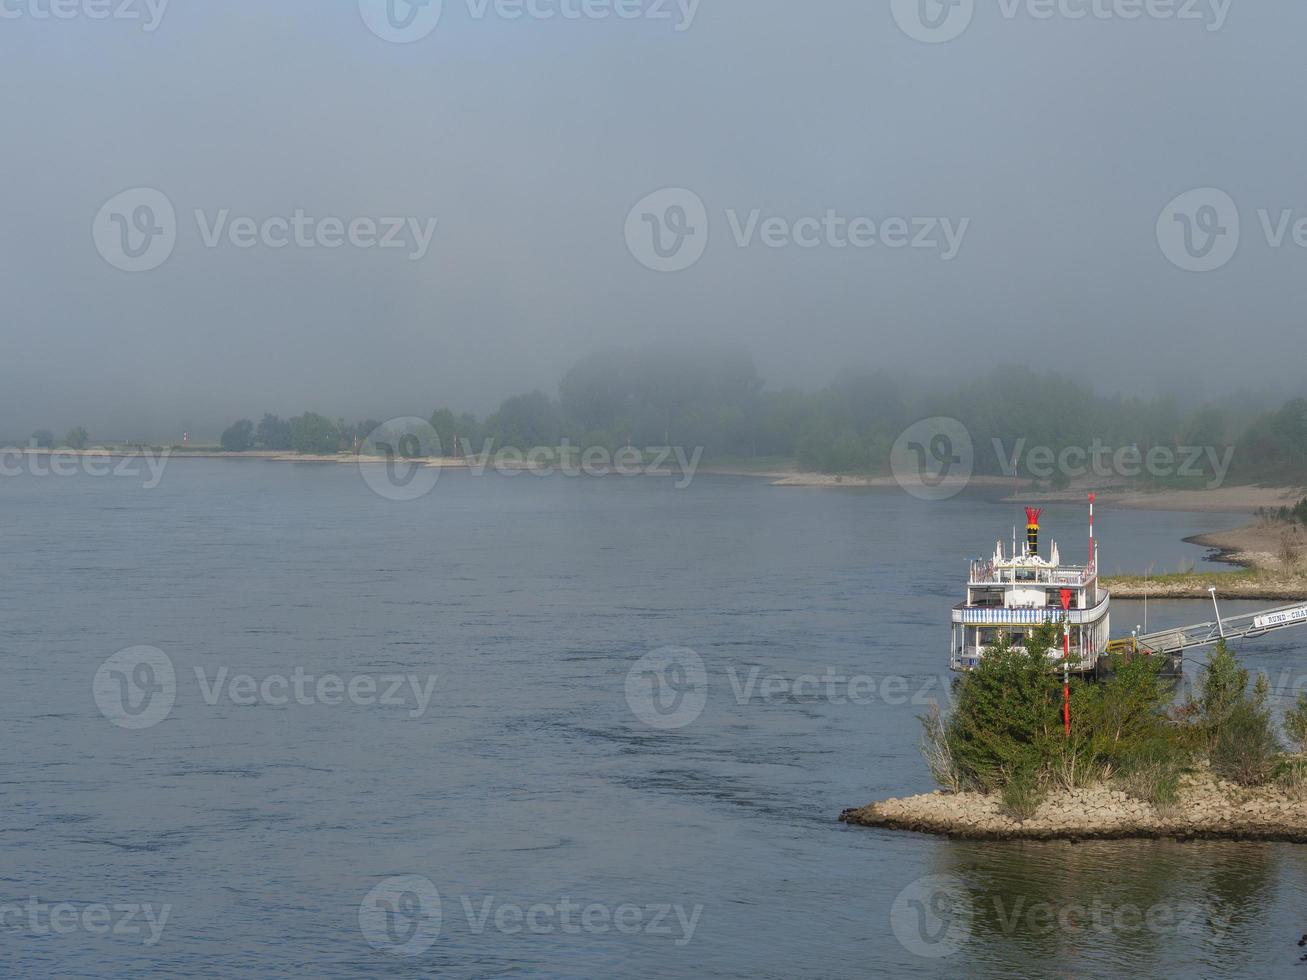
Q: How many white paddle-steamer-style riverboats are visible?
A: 1